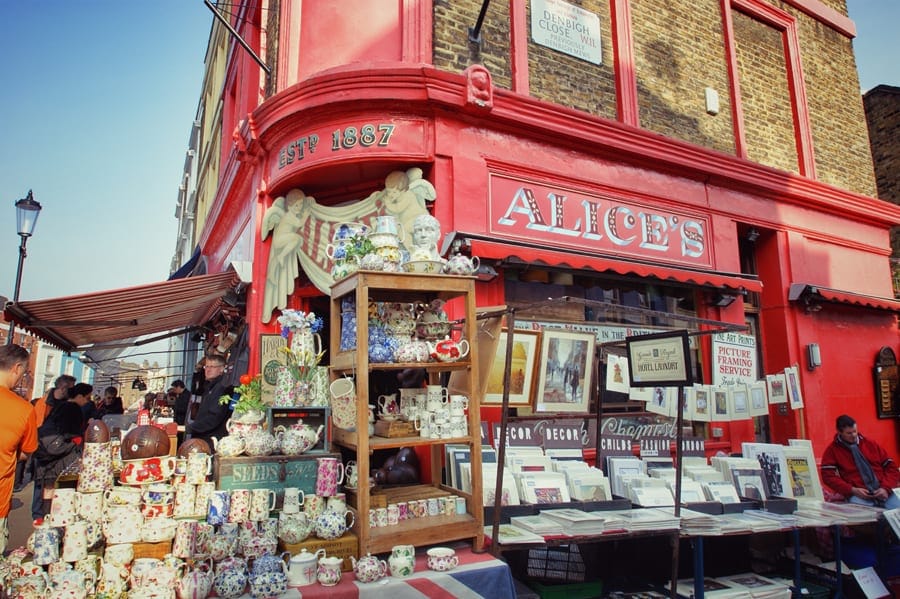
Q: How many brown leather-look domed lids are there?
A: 3